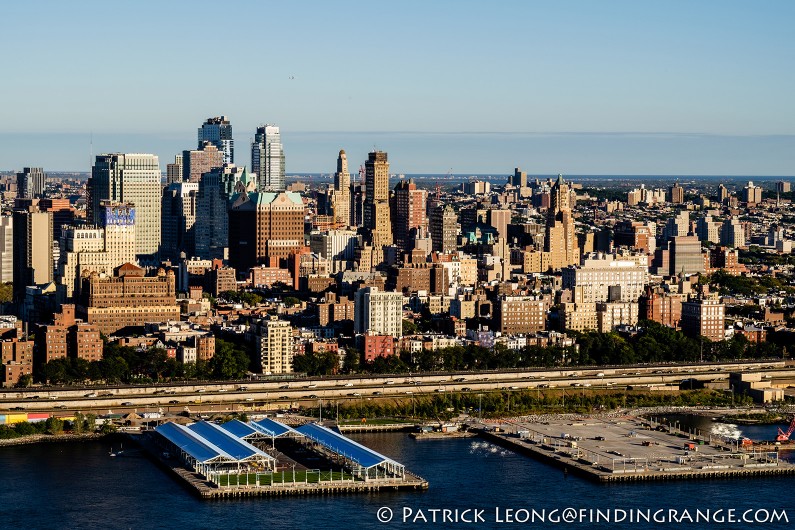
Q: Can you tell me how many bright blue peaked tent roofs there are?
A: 5